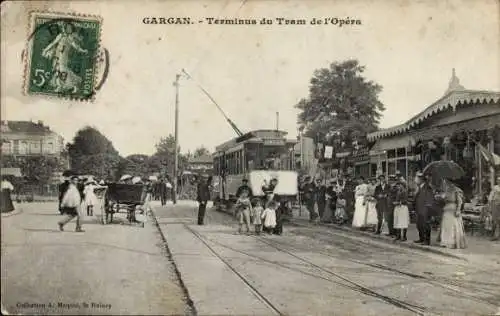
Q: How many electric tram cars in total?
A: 1